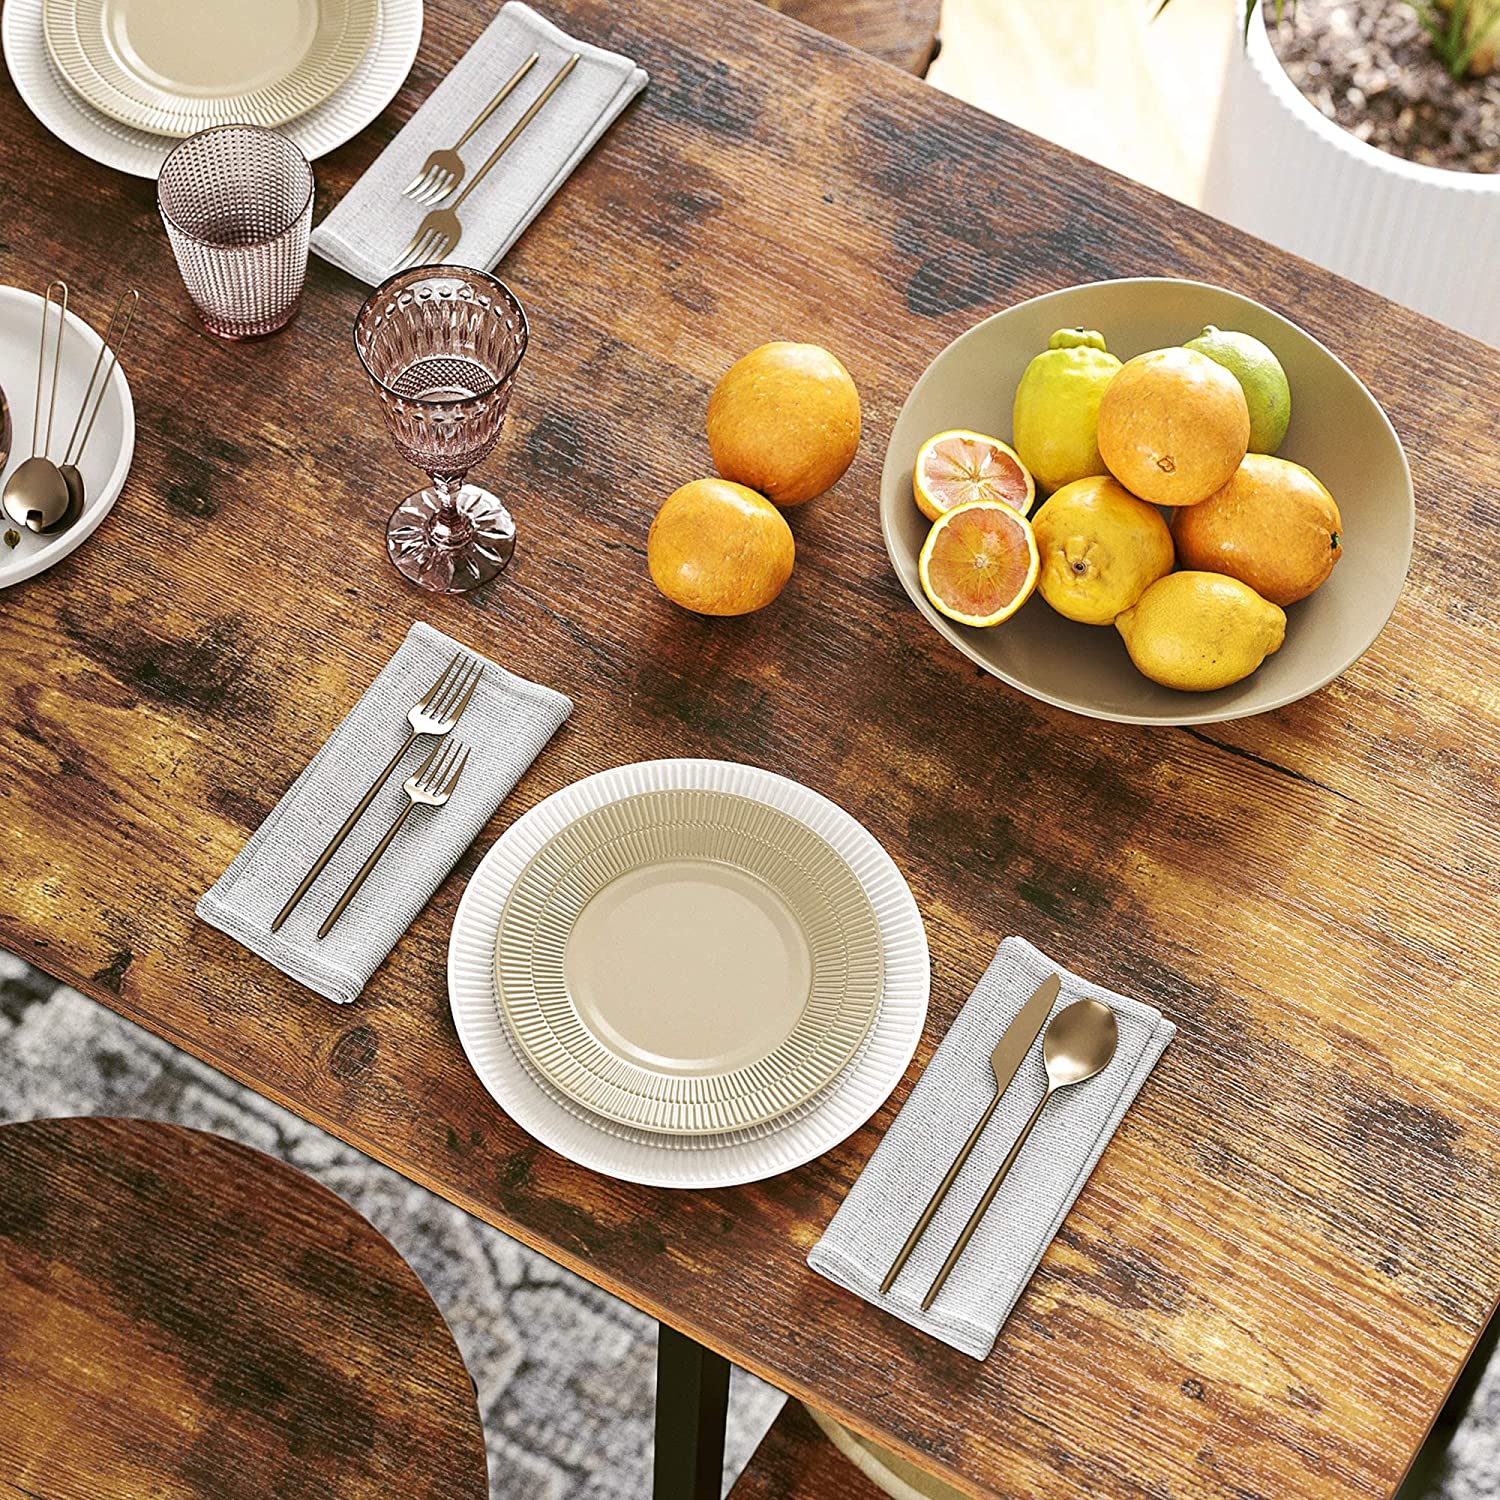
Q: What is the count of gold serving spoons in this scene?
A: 2